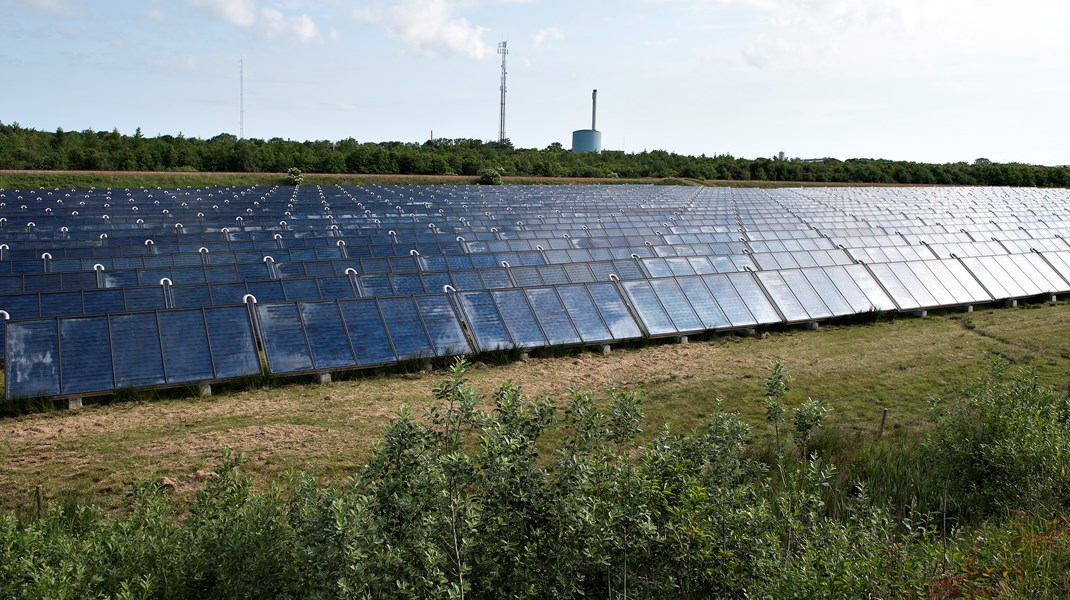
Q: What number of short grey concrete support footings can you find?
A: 13